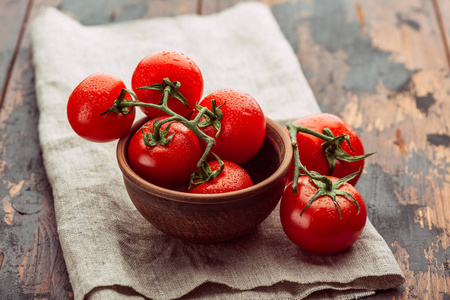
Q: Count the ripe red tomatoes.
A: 7